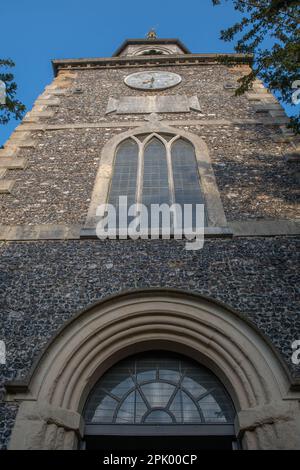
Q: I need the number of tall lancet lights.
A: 3